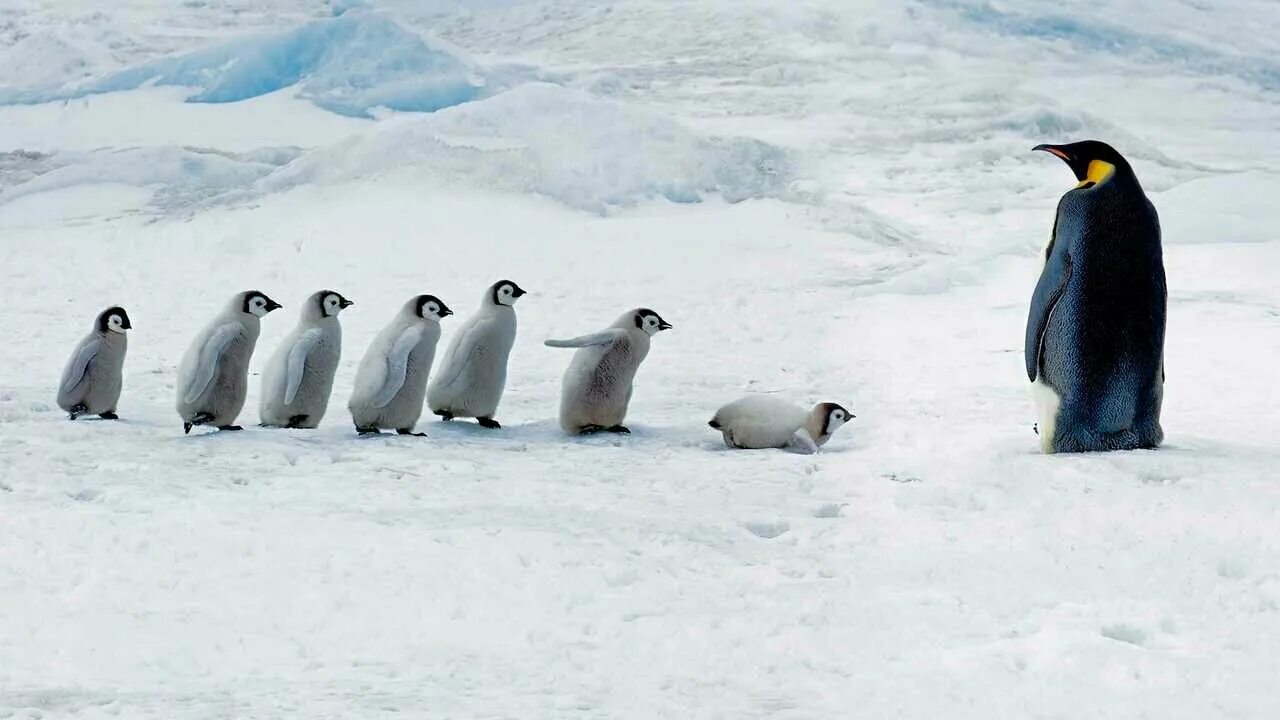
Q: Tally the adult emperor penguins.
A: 1